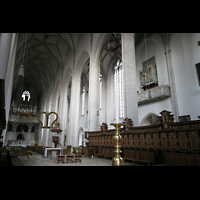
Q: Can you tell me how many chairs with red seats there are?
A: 3